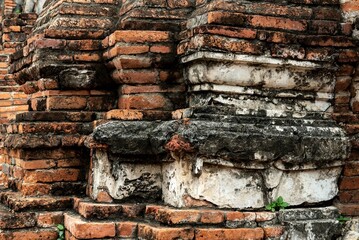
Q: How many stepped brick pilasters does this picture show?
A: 3